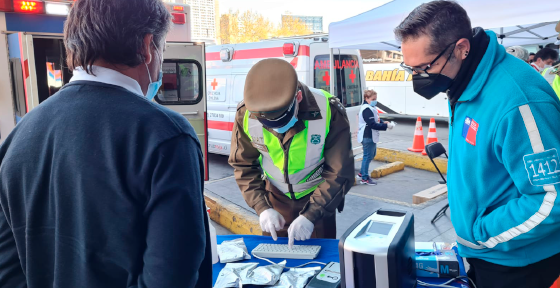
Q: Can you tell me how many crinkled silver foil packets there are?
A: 4